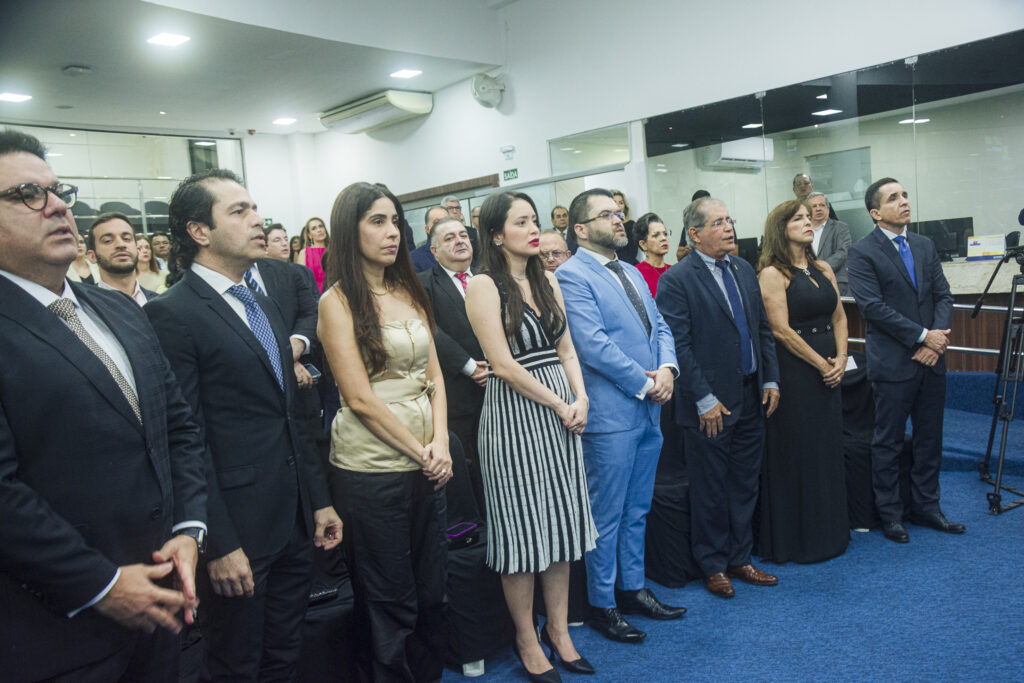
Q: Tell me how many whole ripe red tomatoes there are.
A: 0